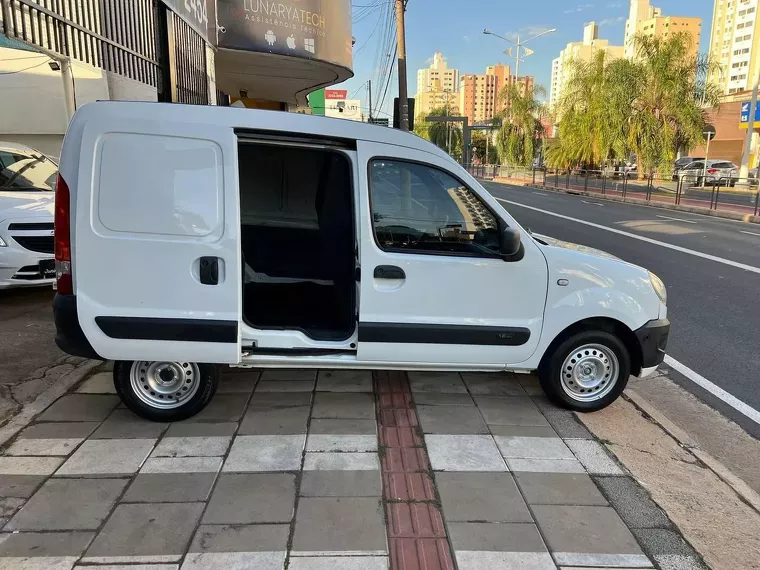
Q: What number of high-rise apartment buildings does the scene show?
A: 5